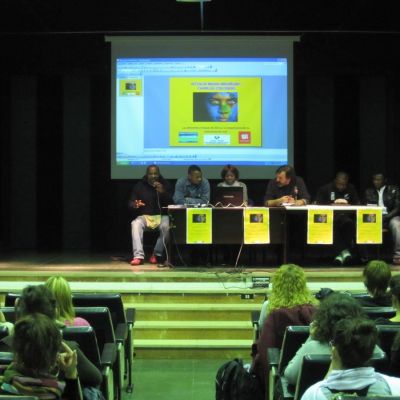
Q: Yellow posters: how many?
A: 4